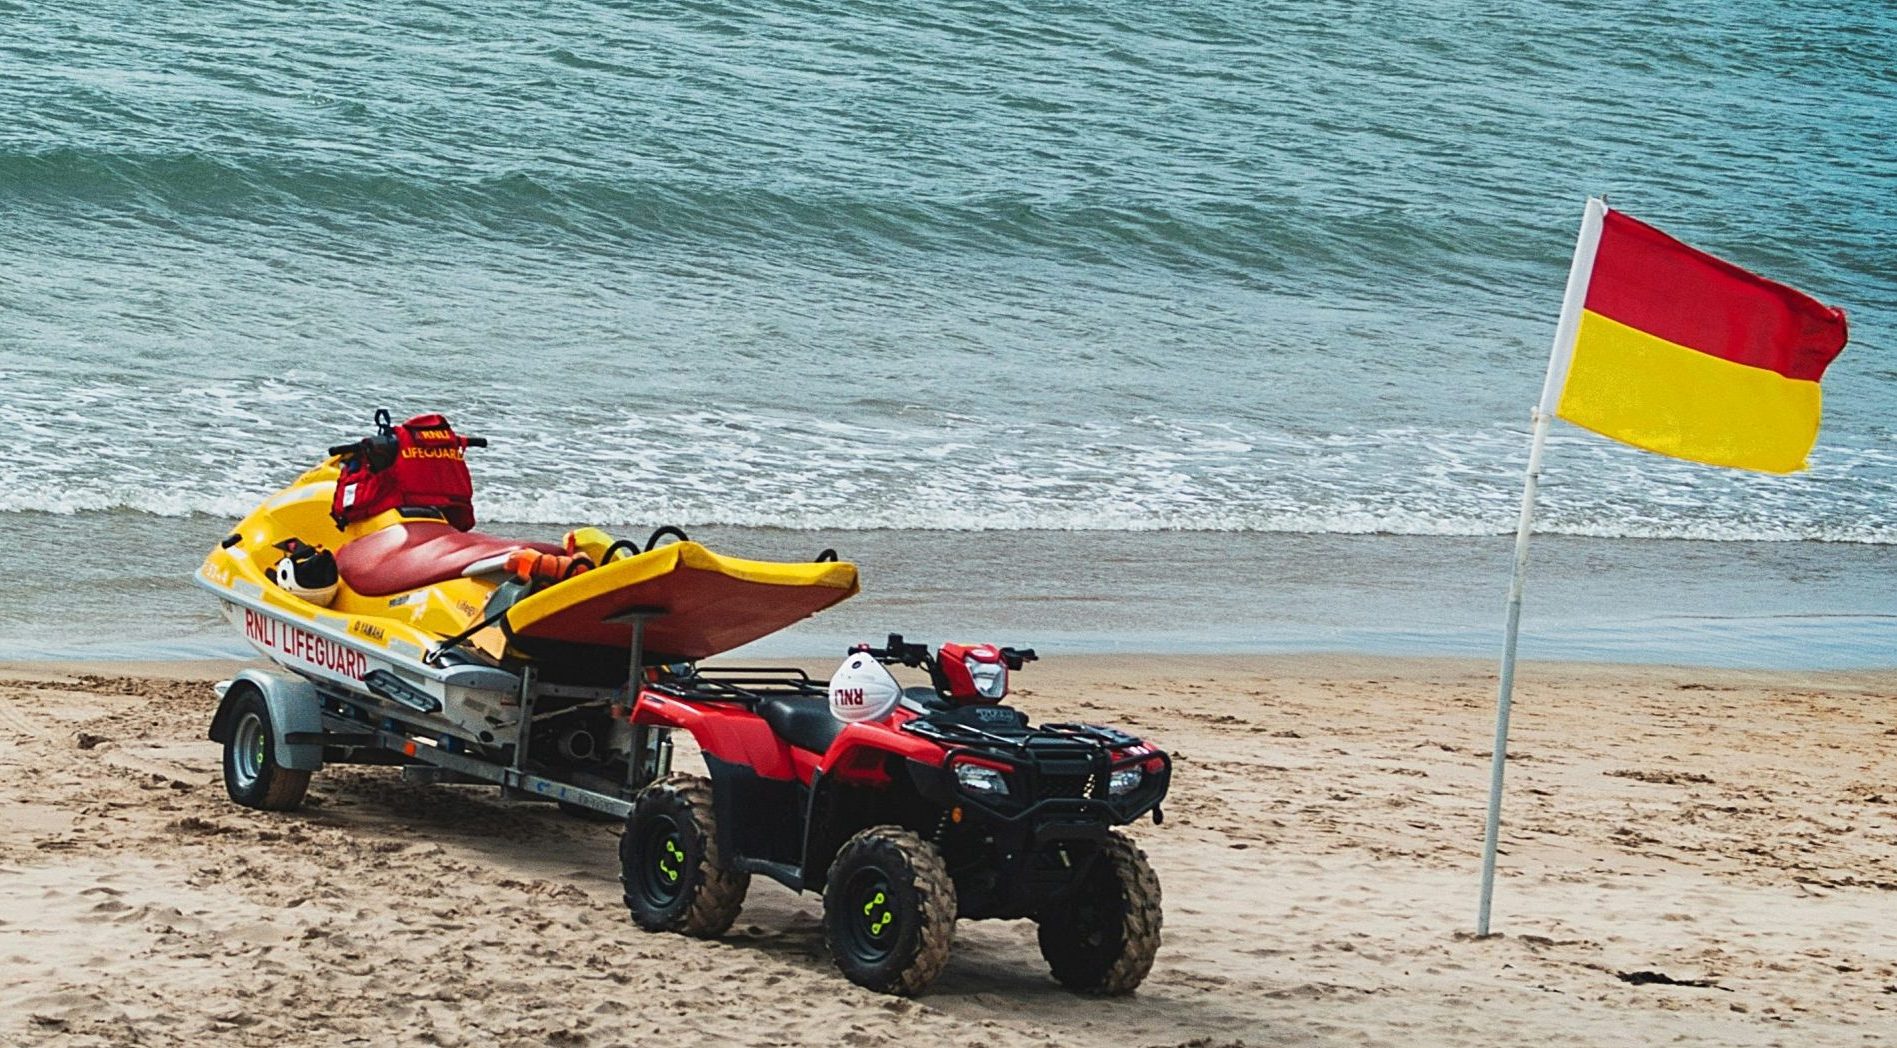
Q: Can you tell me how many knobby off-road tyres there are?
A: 3